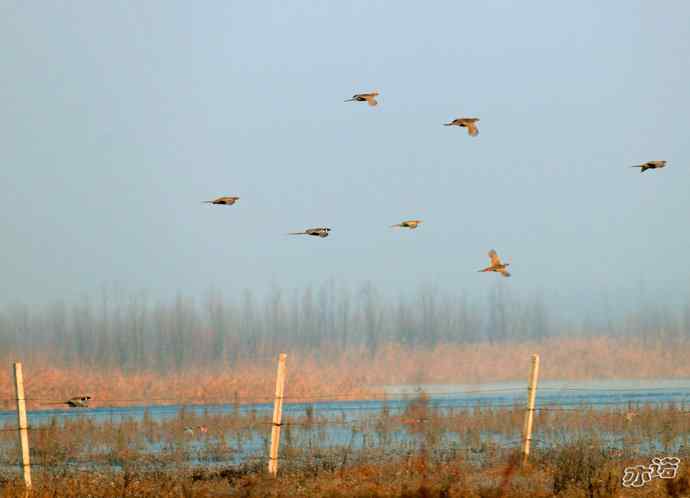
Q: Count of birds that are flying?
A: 8